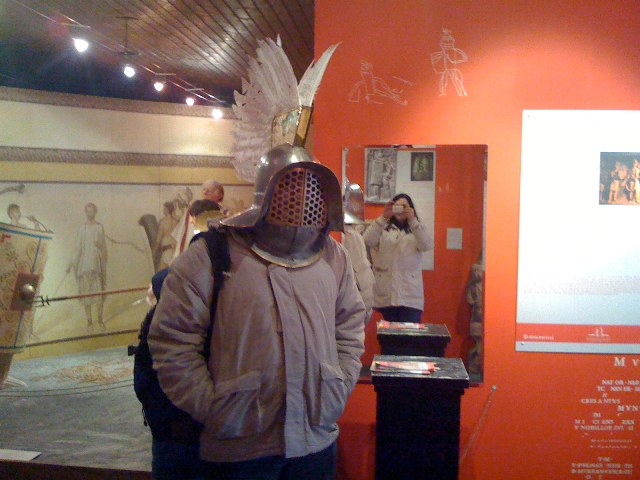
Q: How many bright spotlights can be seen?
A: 5